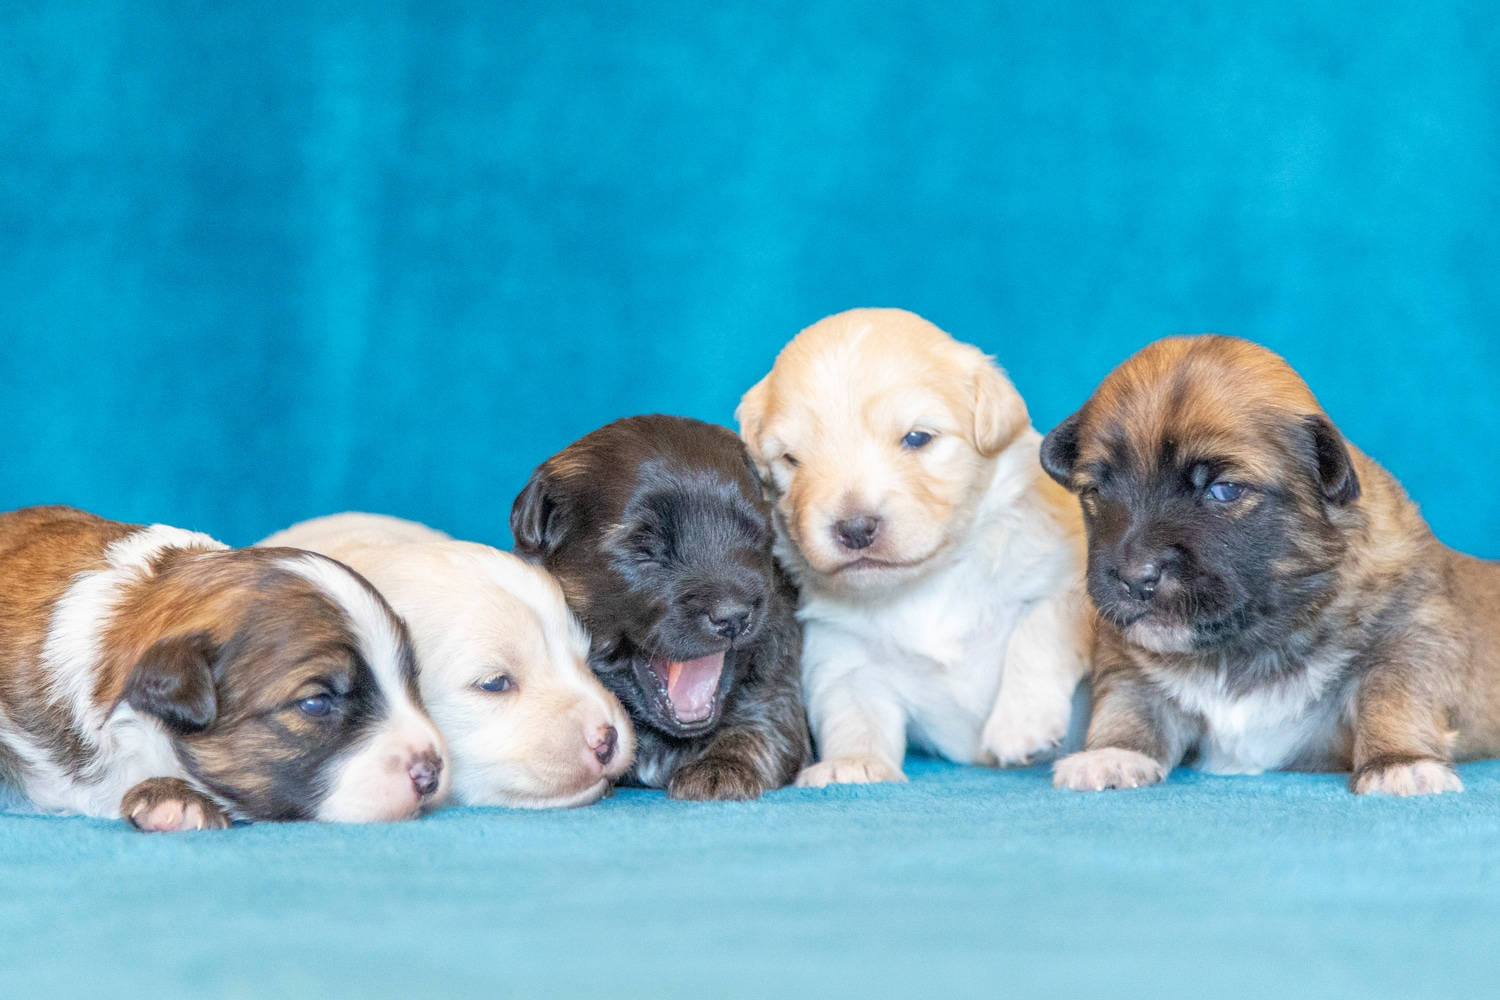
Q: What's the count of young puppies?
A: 5